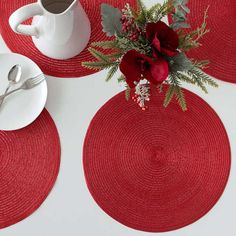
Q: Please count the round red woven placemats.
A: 4